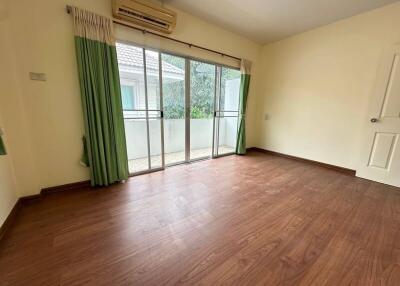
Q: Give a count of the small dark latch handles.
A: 2